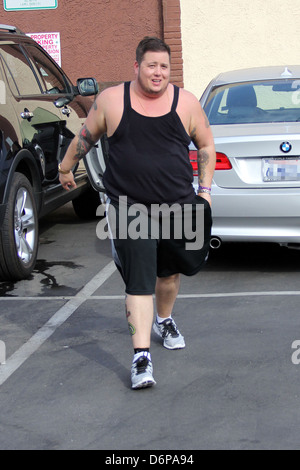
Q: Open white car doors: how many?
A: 1